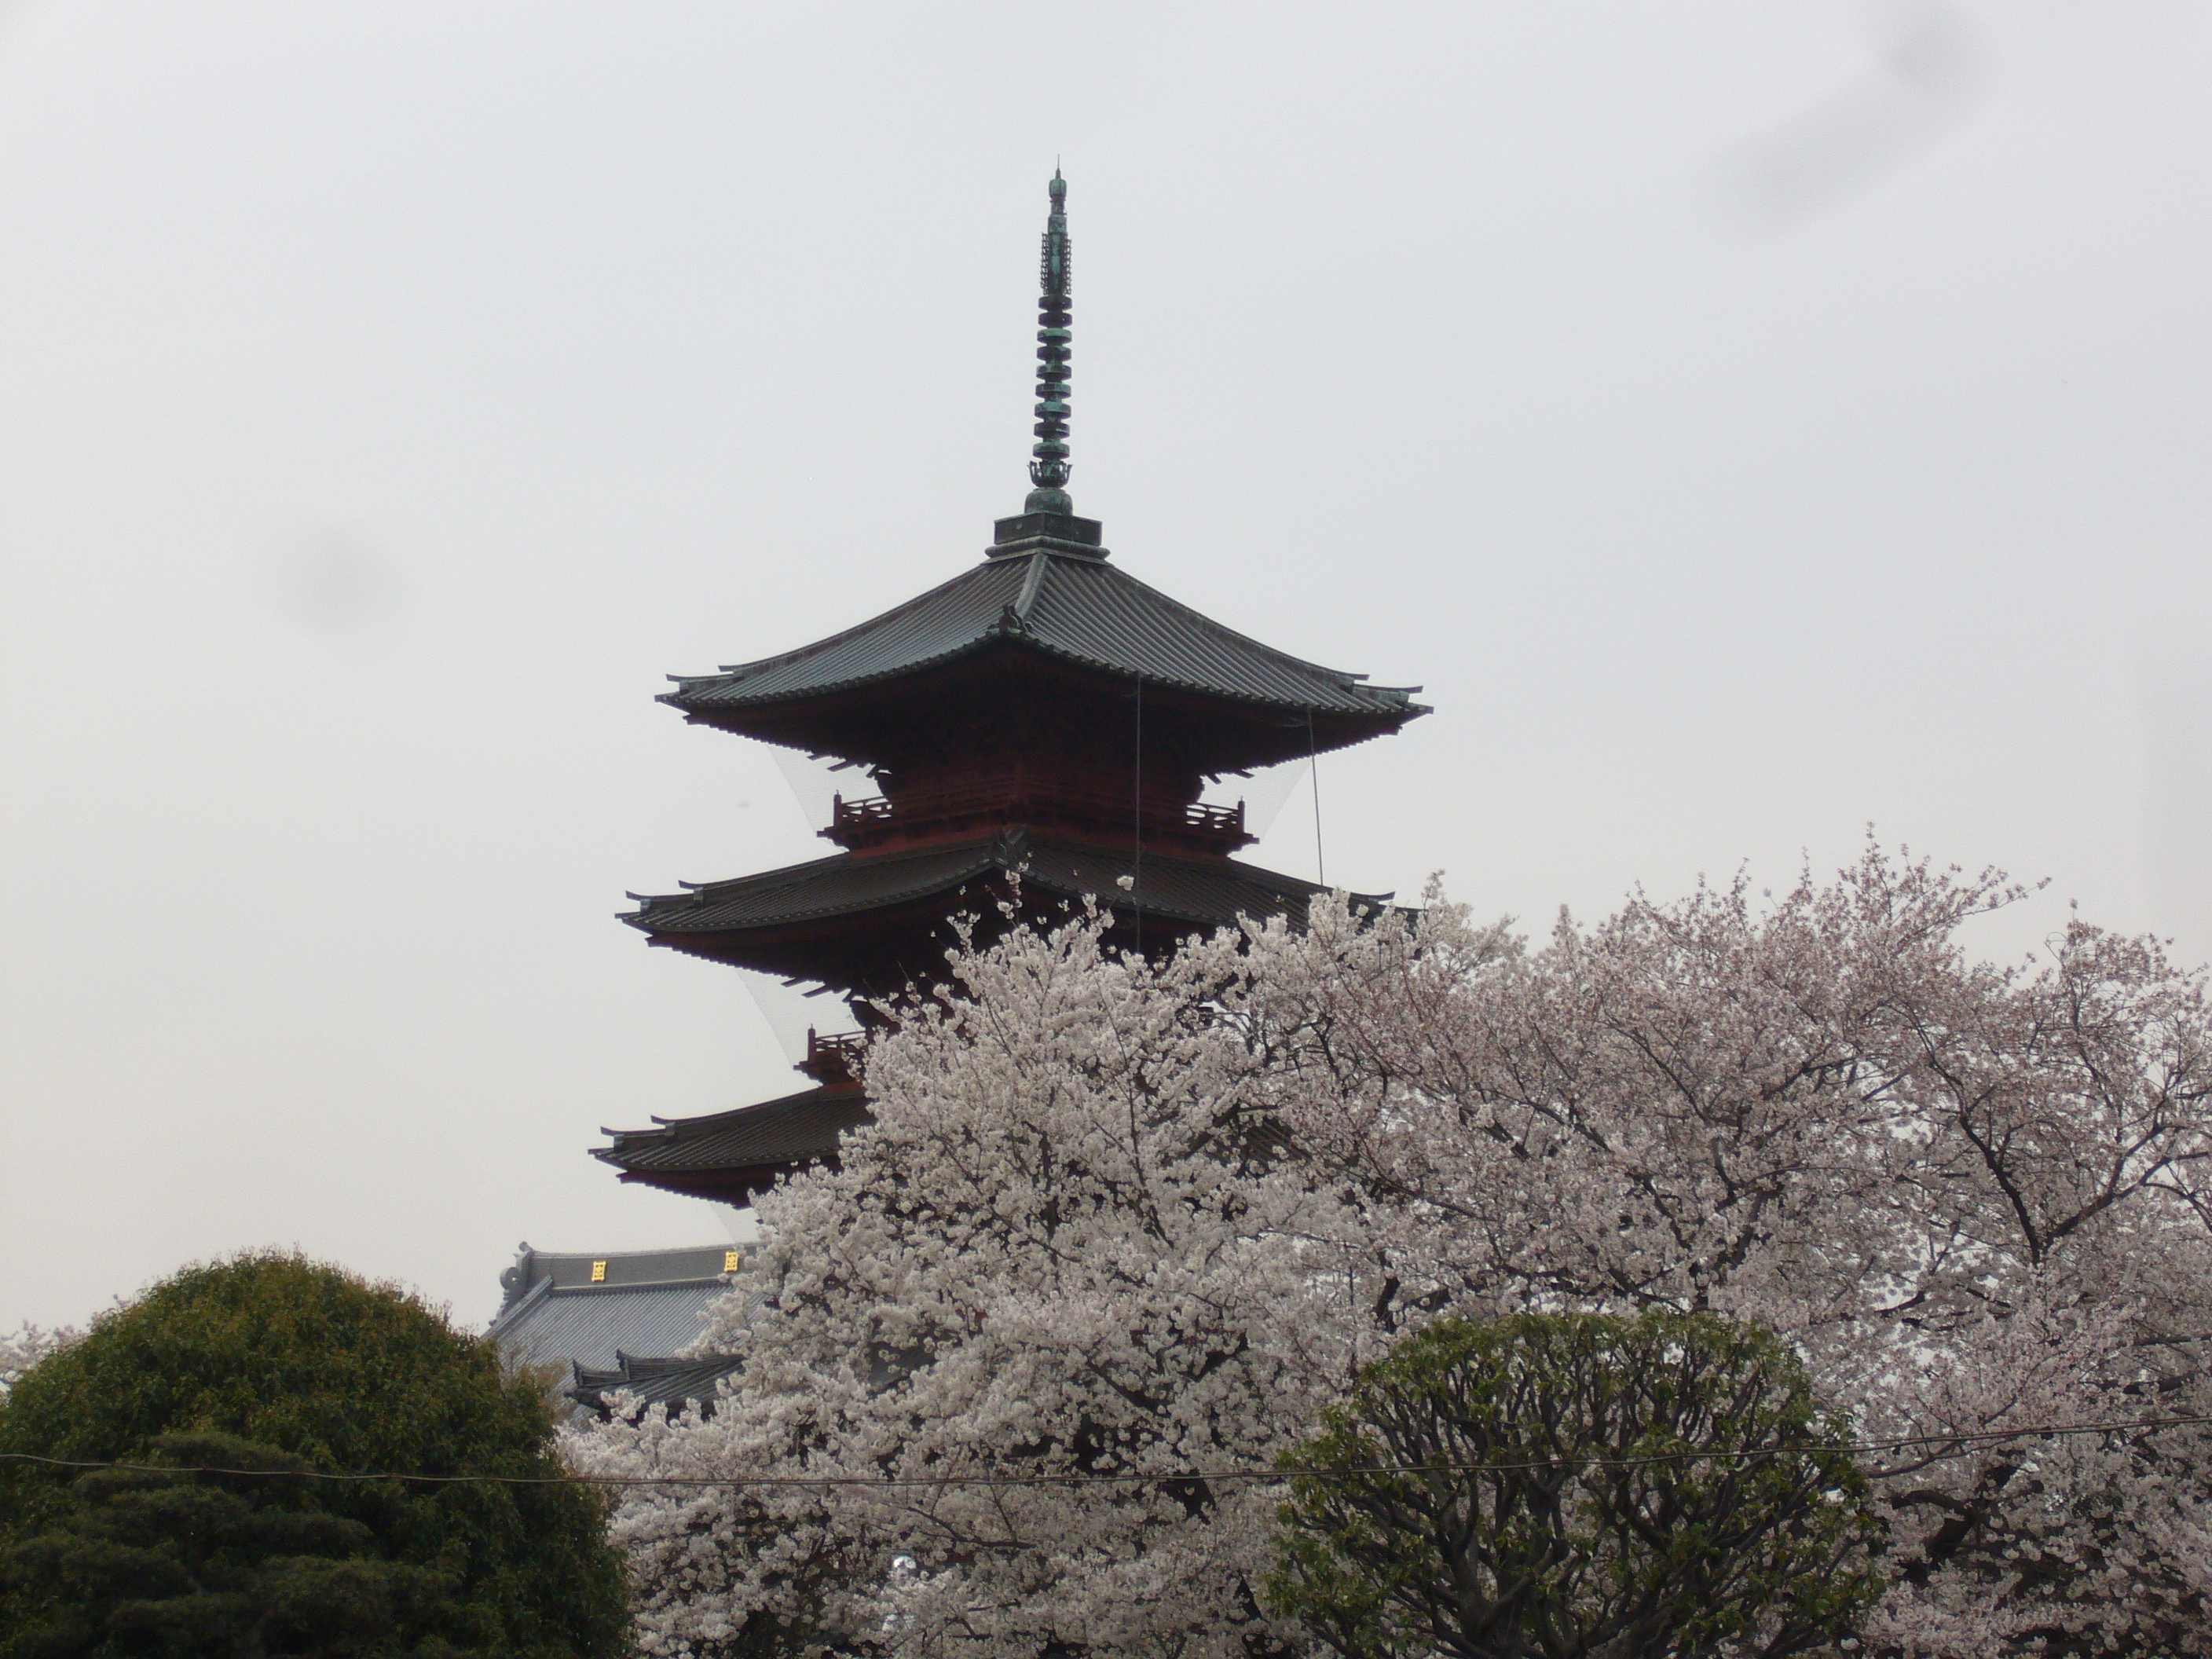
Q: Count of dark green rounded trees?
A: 2